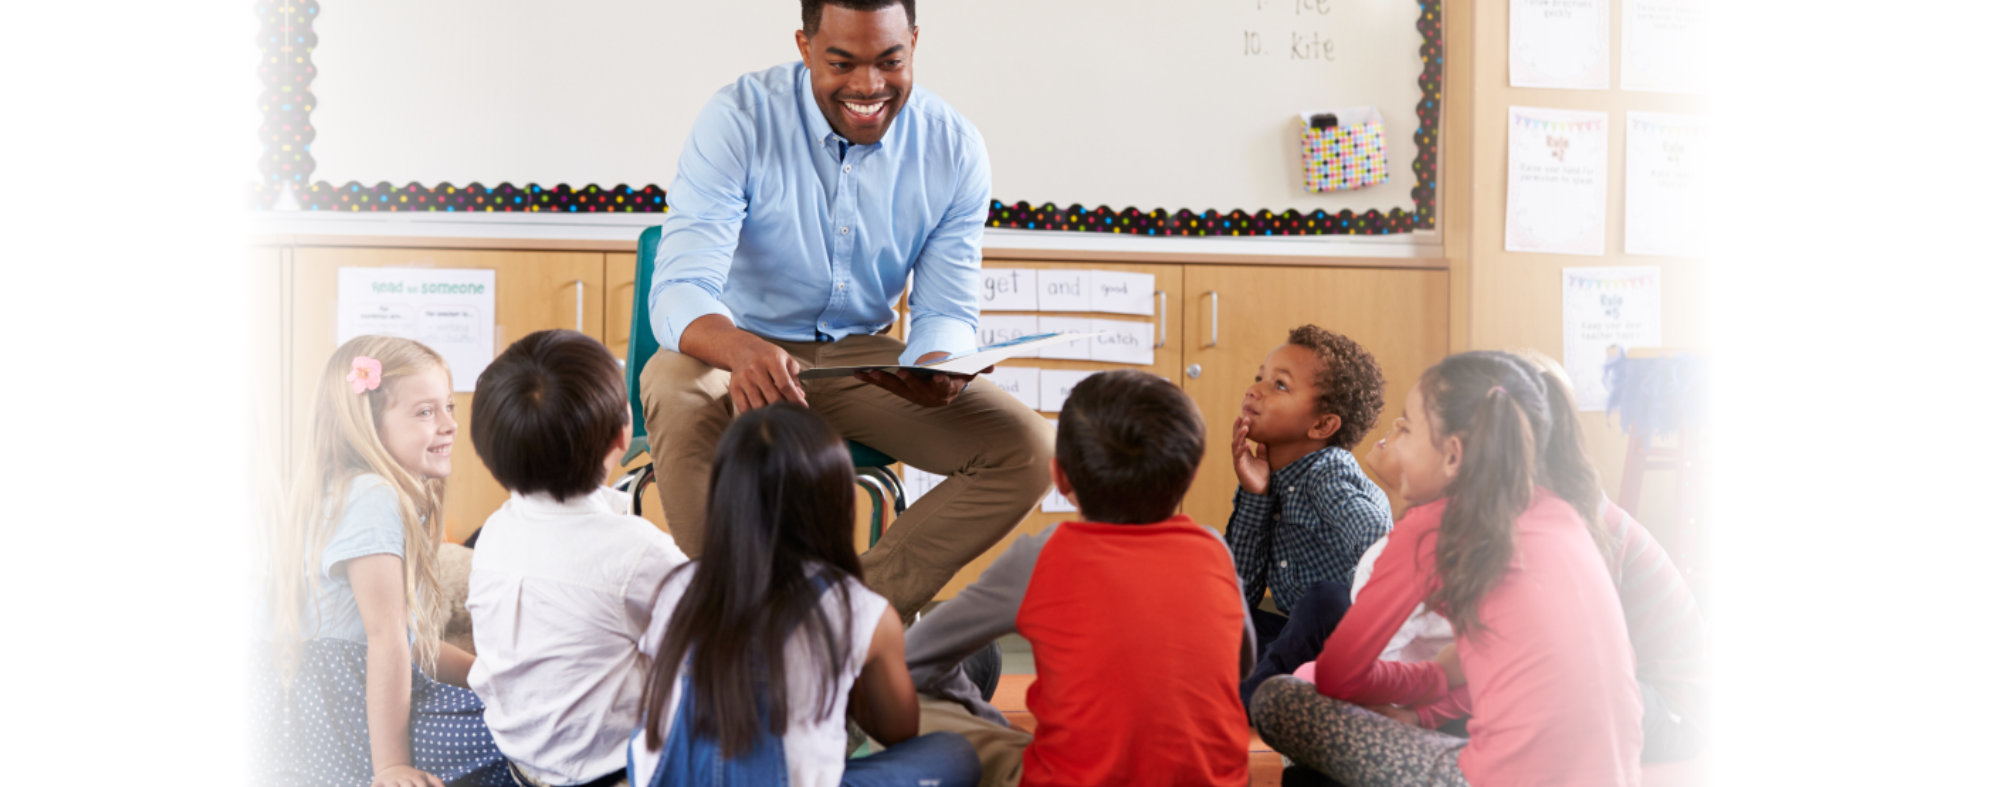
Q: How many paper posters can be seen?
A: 6